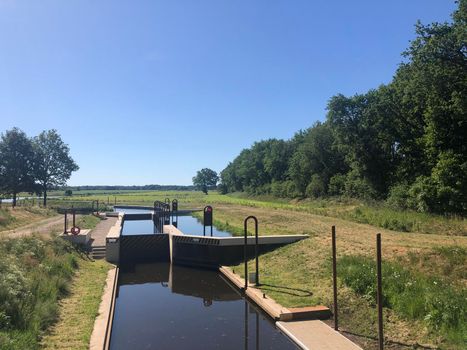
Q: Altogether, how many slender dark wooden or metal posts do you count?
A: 2